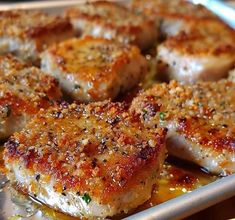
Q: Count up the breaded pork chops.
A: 8